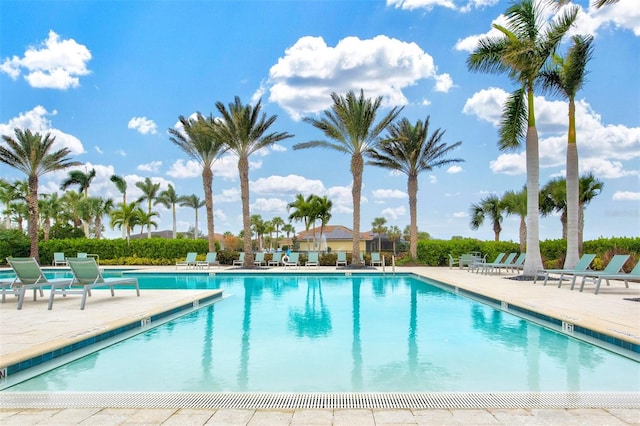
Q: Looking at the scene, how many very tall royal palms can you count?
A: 2